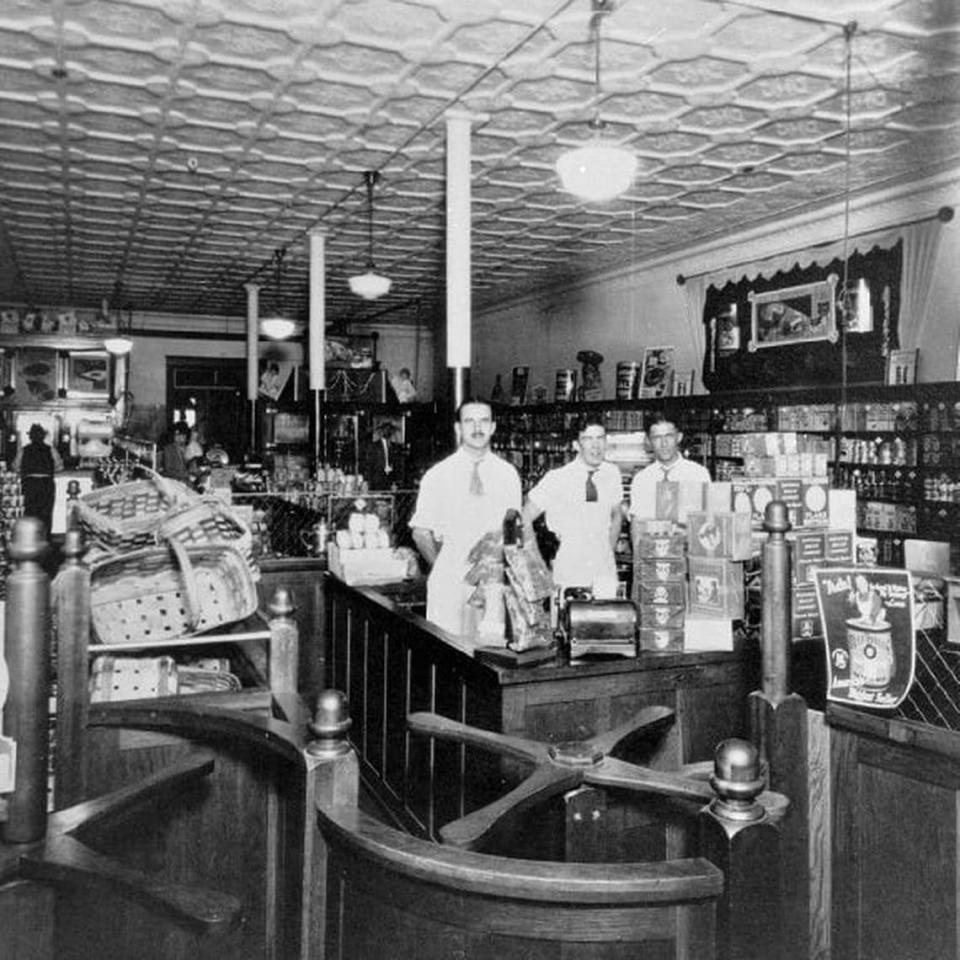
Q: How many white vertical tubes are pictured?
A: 3